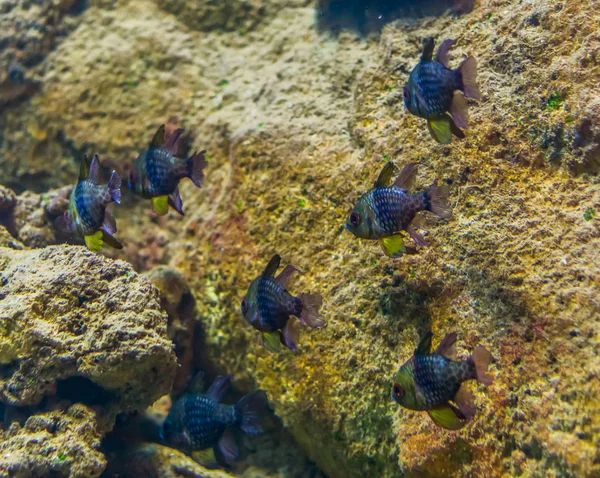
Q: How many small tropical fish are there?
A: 7